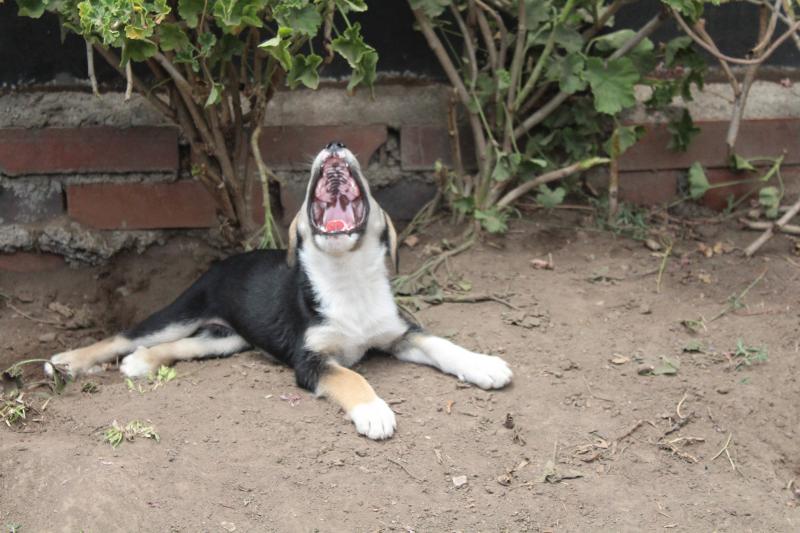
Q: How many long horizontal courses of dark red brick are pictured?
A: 2